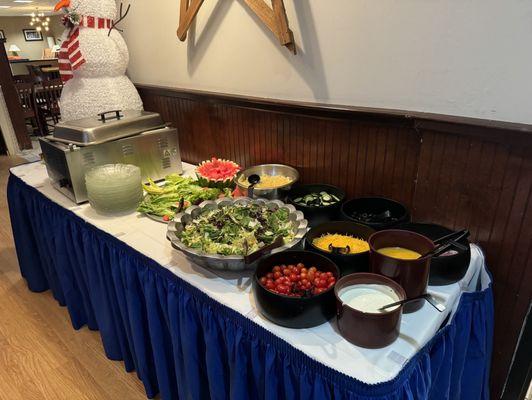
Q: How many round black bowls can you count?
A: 5